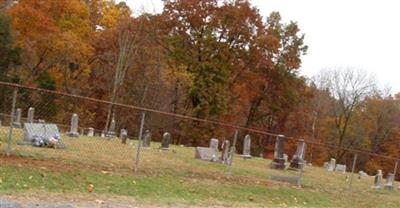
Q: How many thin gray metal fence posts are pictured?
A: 6